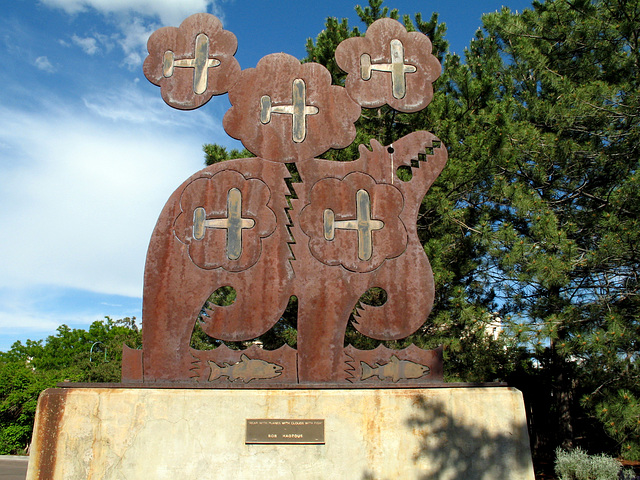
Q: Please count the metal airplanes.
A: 5